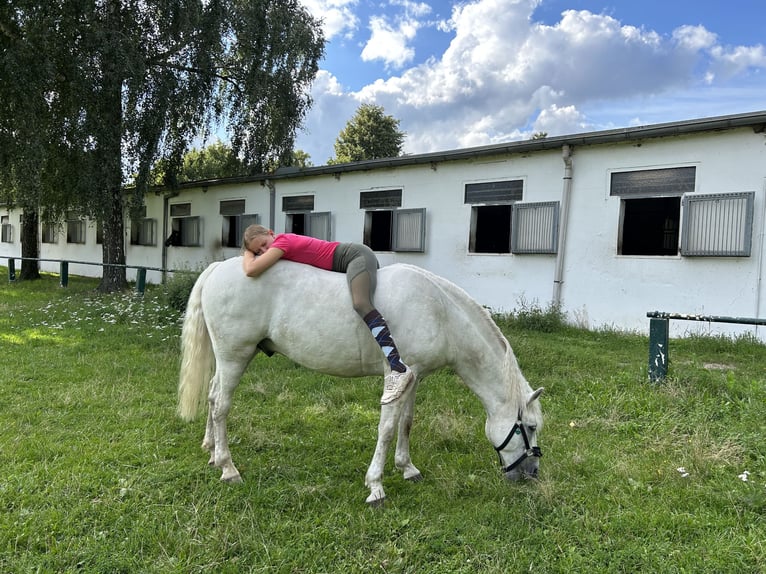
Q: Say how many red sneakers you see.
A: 0